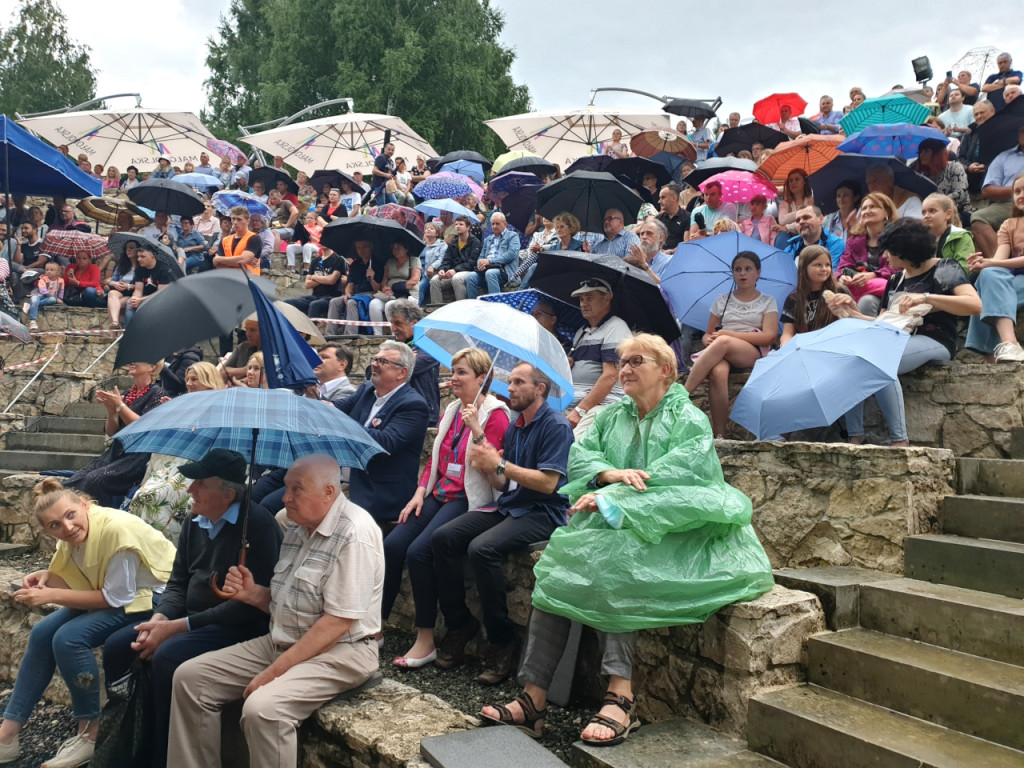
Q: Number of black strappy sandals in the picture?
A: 2